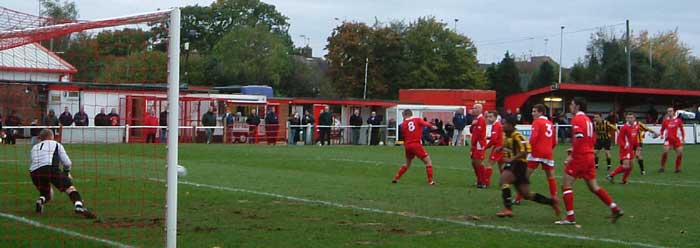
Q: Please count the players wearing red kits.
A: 7